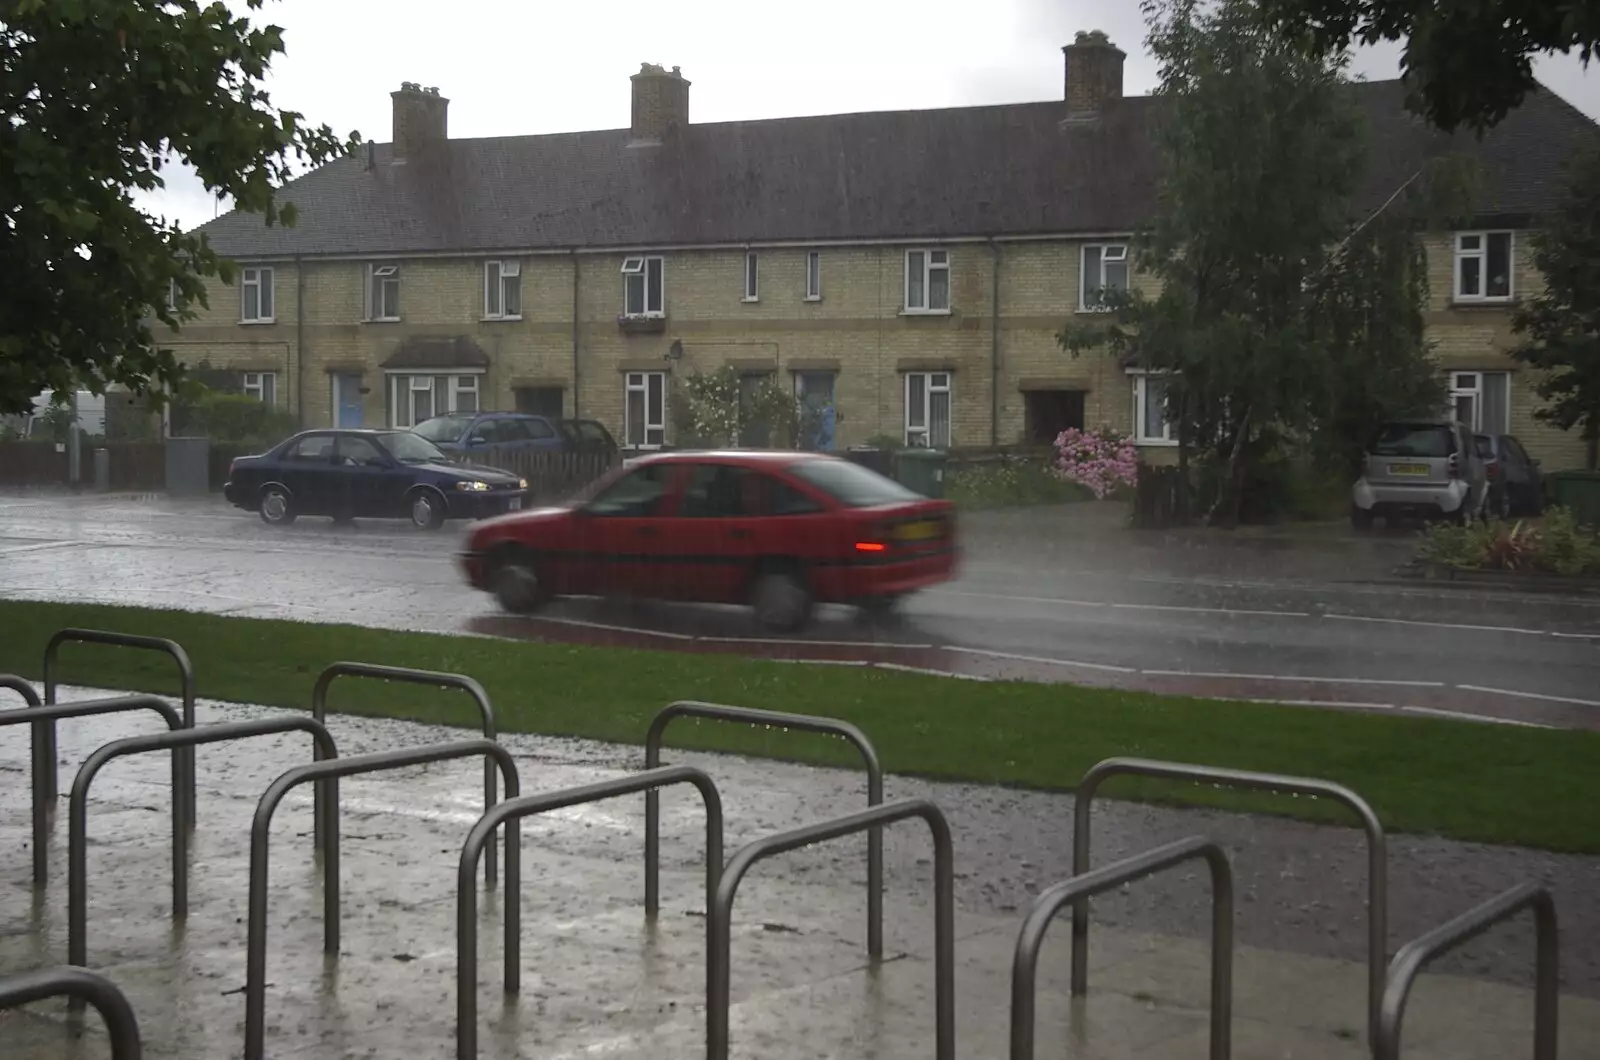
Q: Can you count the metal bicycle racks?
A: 13